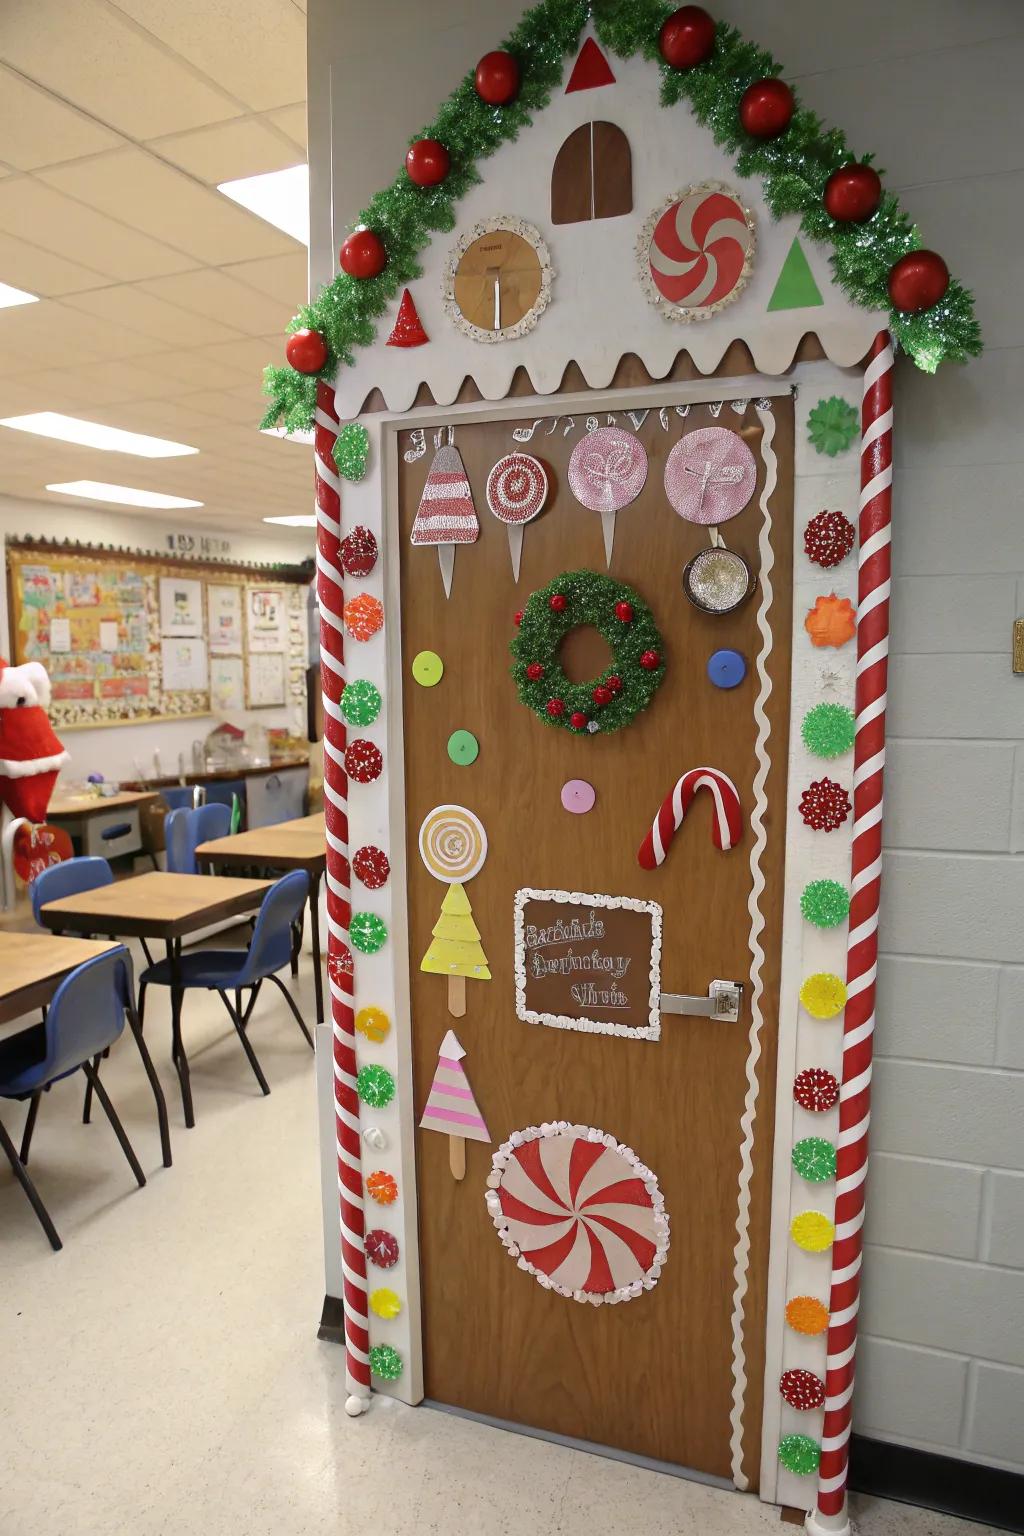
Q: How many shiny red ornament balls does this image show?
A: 8